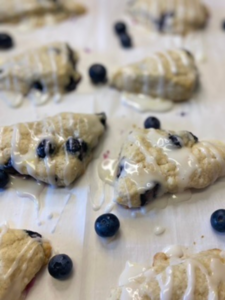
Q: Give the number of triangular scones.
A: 8